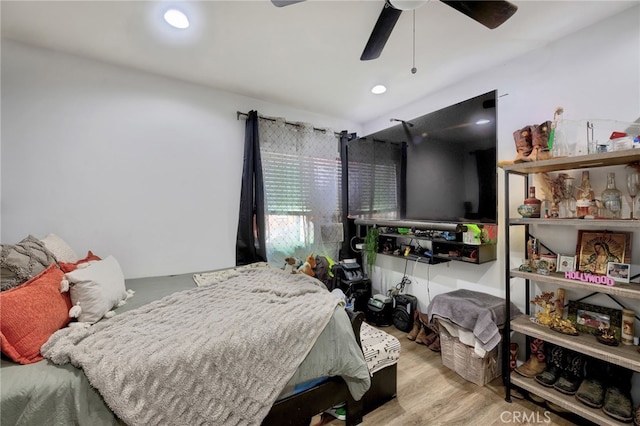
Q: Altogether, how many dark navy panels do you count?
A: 2